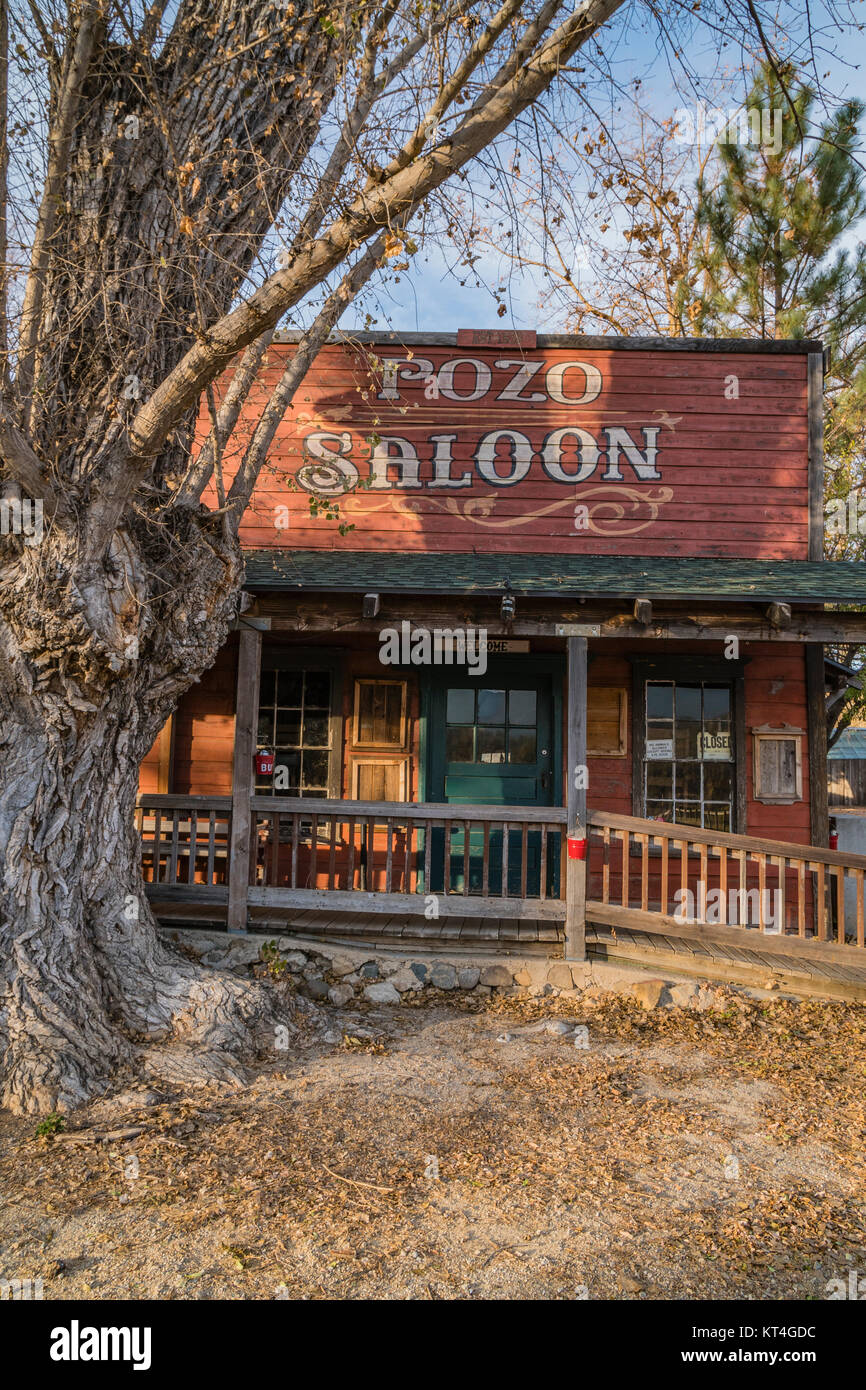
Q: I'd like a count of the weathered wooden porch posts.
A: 2